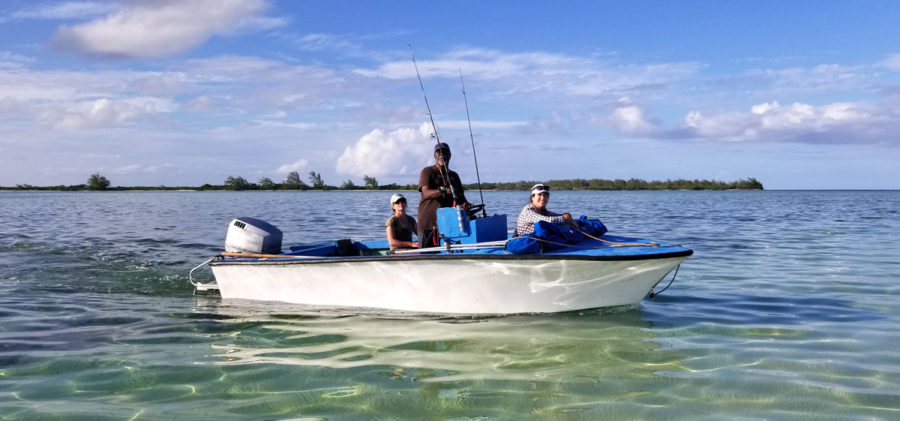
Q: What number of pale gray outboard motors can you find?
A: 1